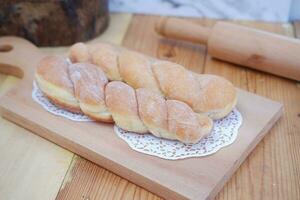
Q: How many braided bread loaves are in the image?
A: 2